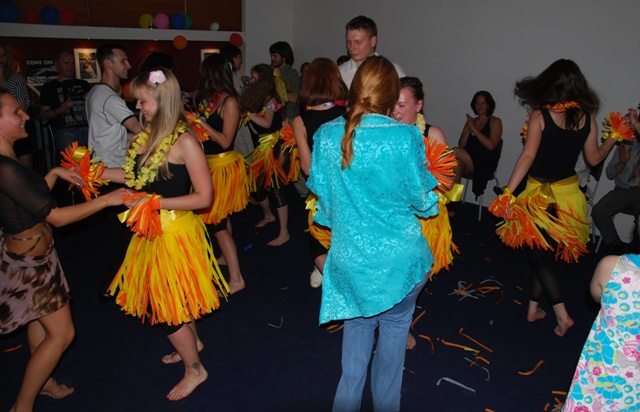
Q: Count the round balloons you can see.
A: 11